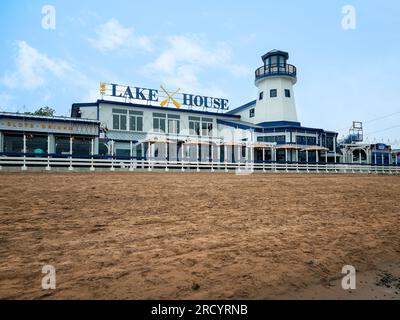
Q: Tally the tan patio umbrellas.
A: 6